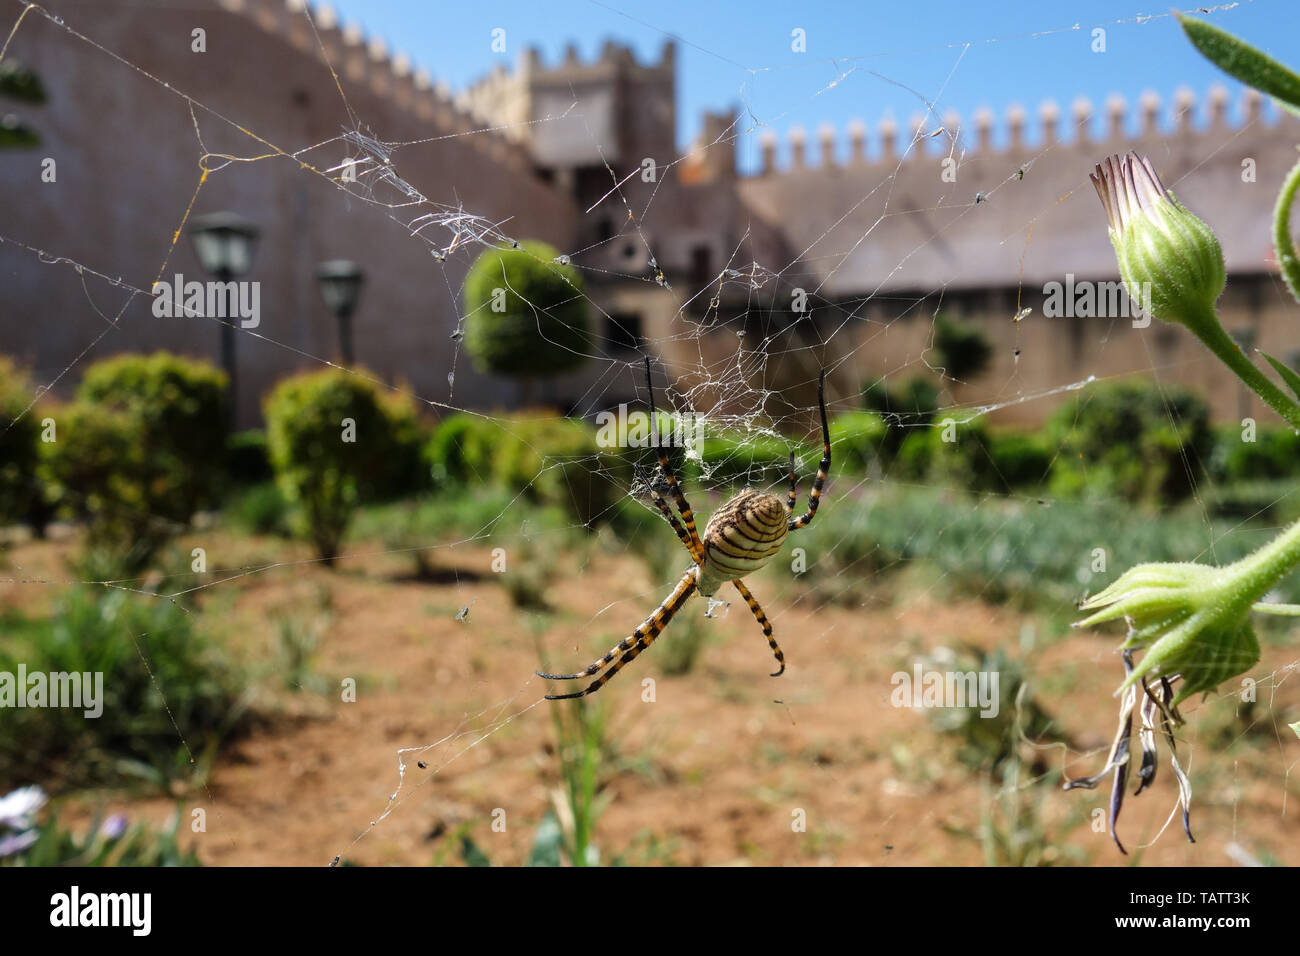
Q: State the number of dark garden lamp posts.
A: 2